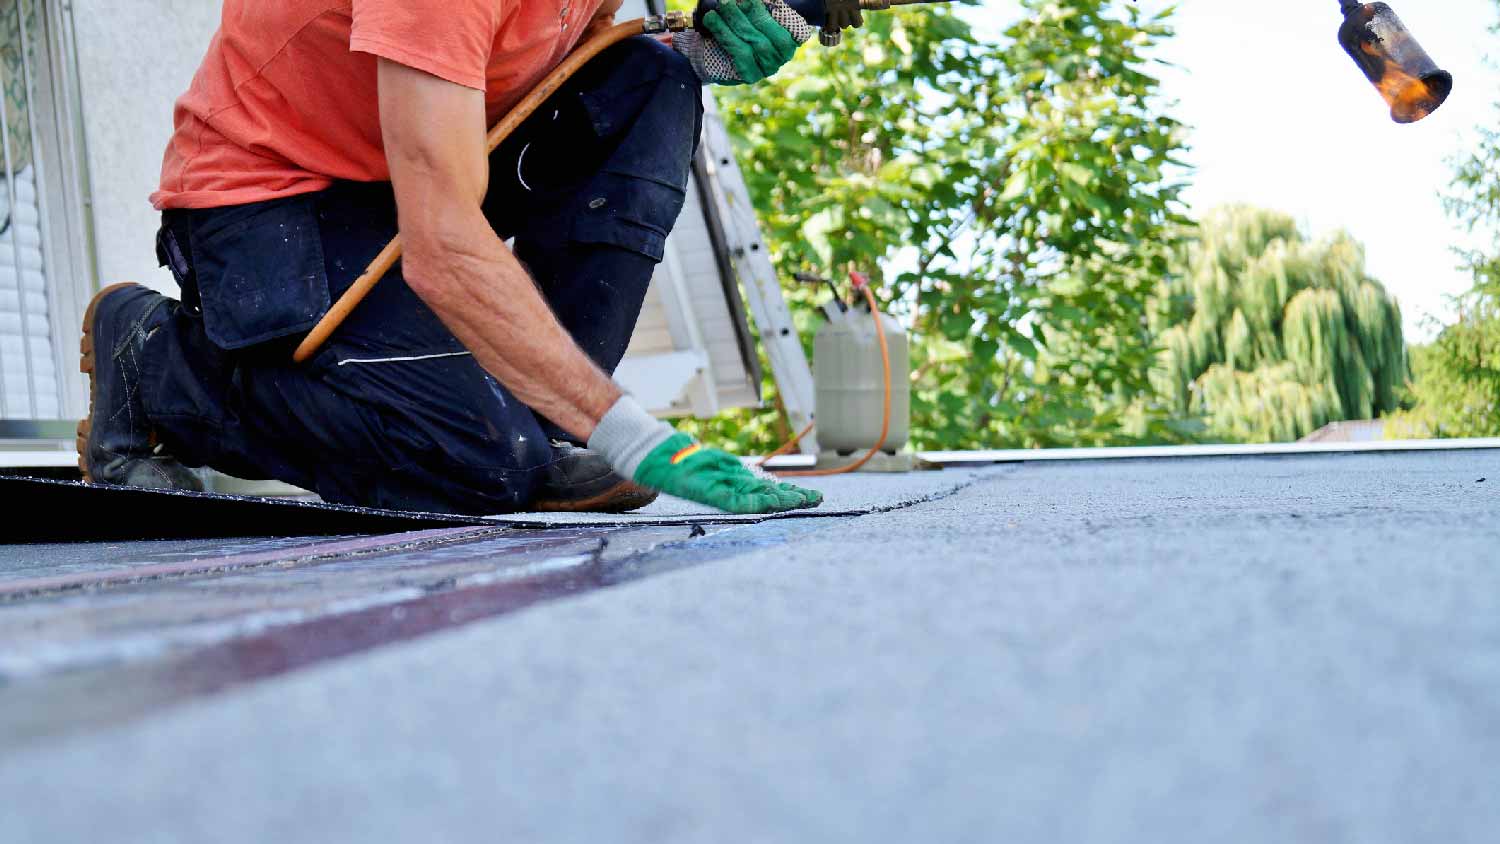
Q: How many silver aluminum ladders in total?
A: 1